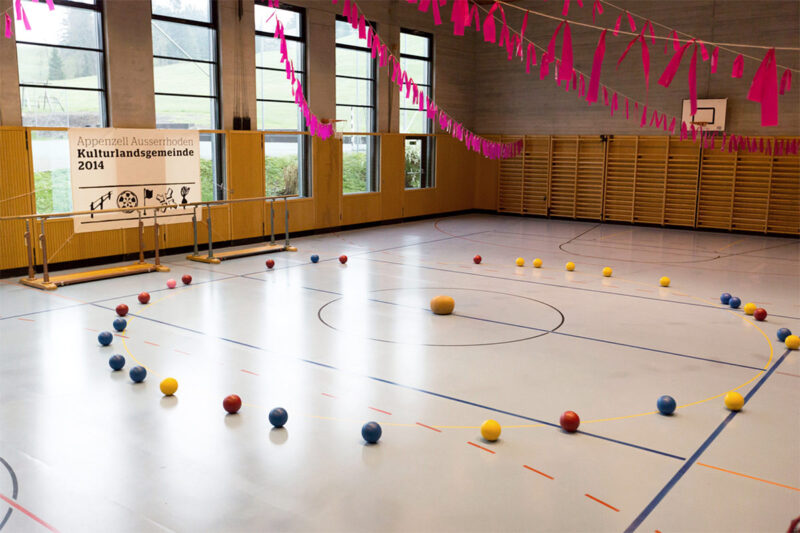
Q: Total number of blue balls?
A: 11